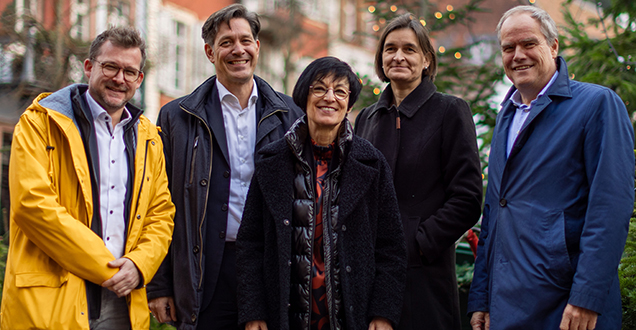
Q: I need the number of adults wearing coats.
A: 5